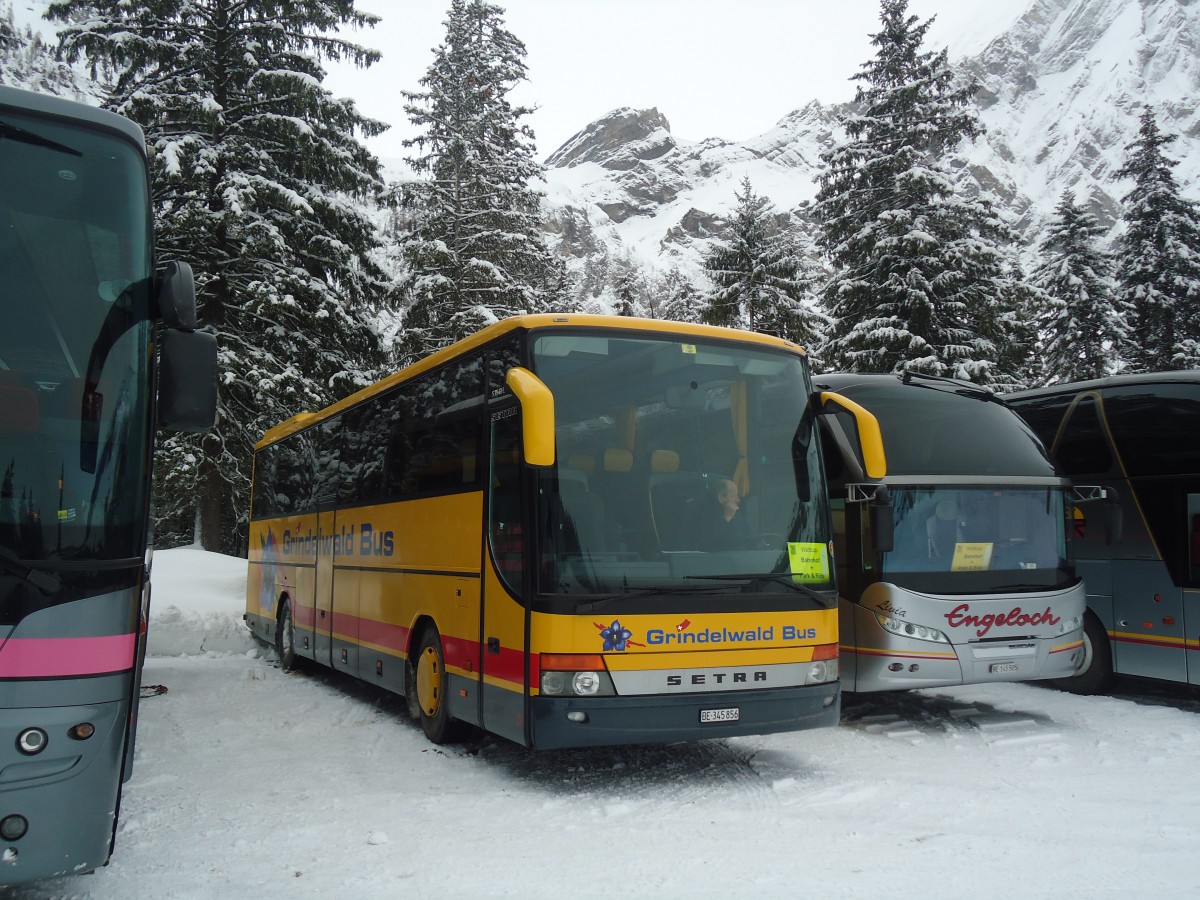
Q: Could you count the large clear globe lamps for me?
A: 0